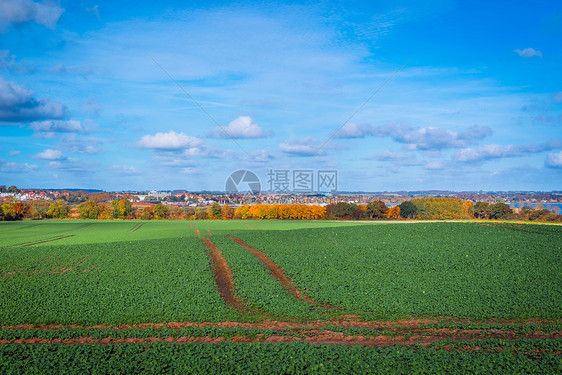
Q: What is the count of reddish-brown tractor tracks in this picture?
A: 4